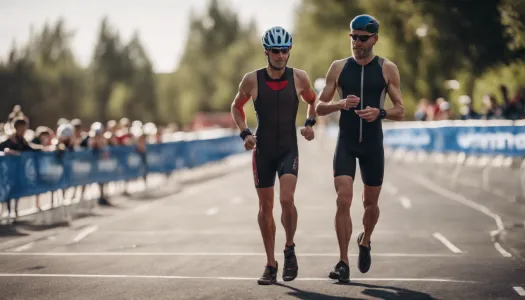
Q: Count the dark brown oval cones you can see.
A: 0